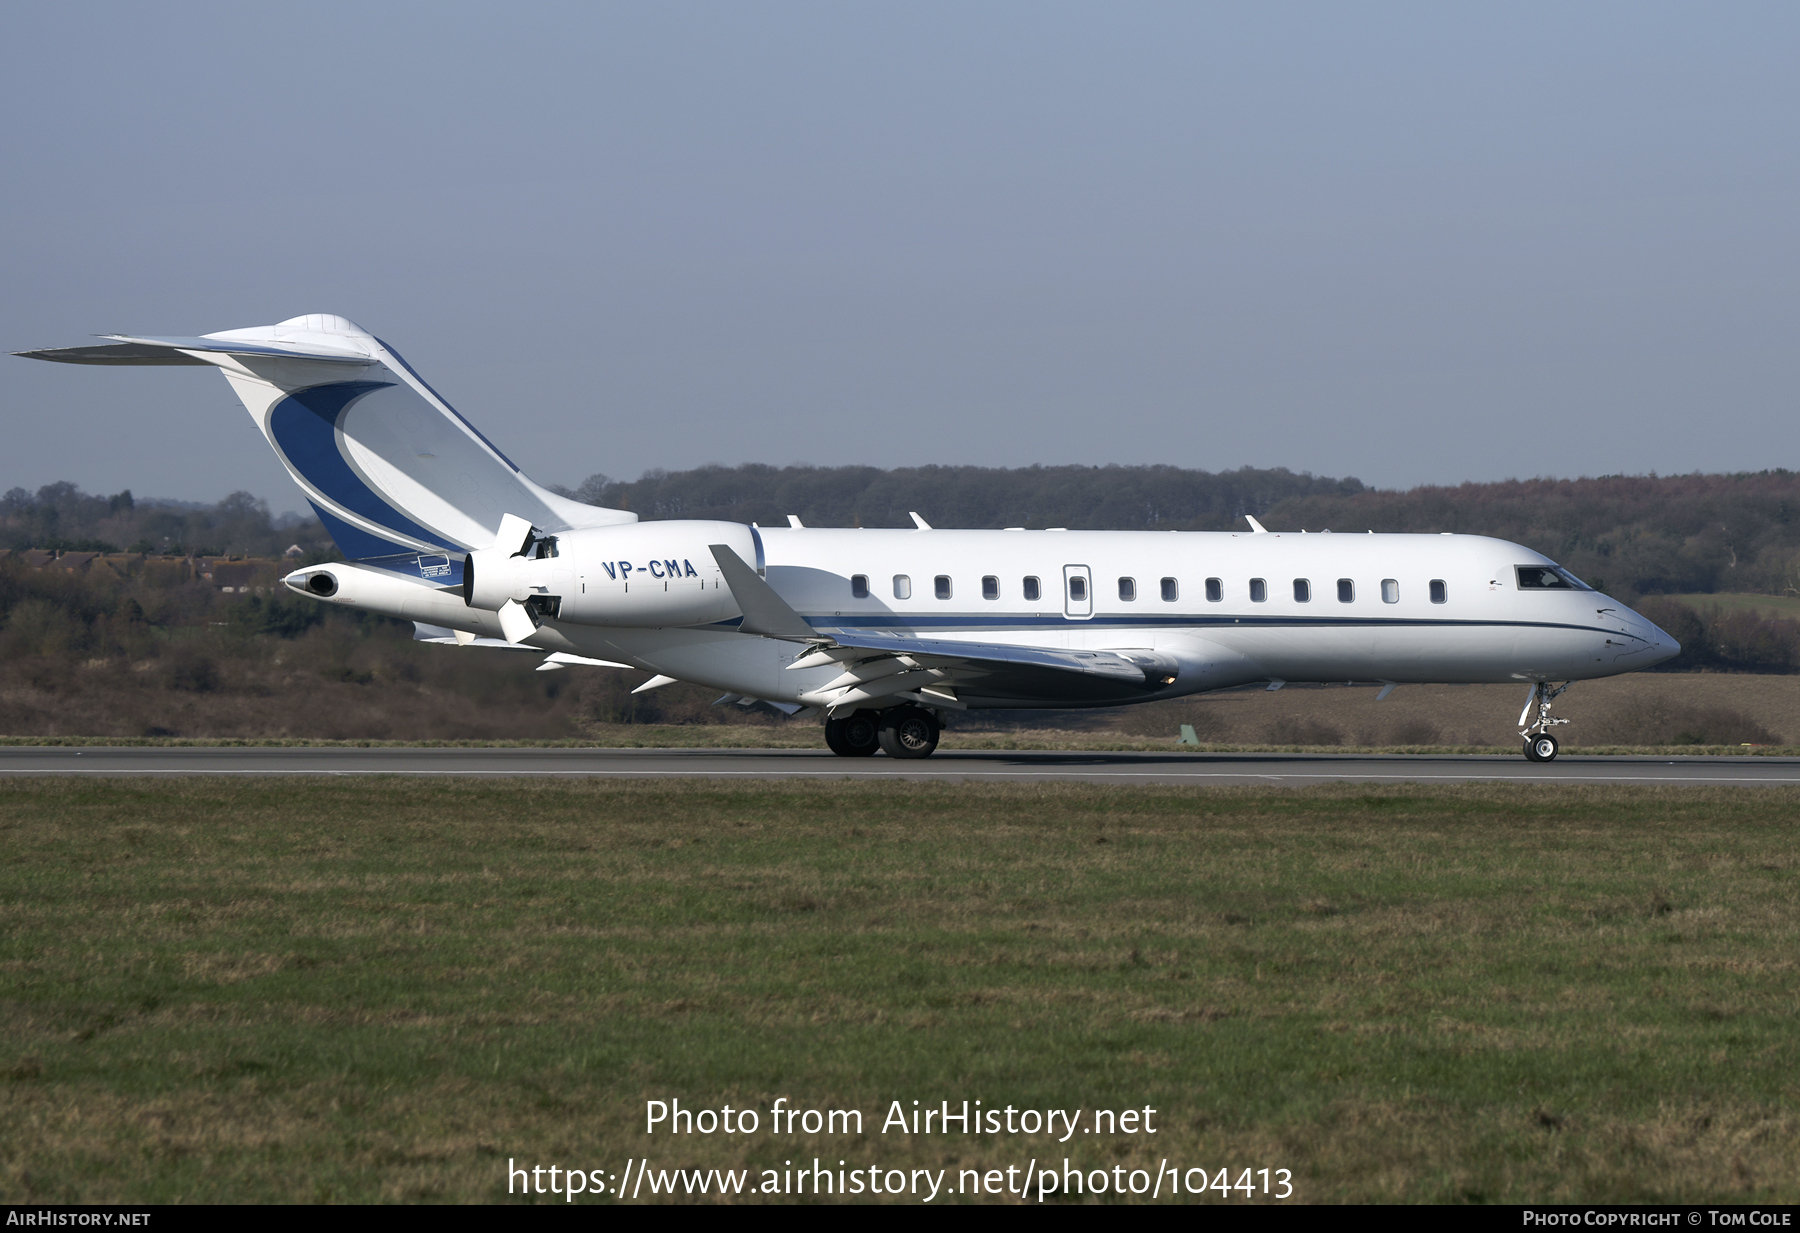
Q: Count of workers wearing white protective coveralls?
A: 0